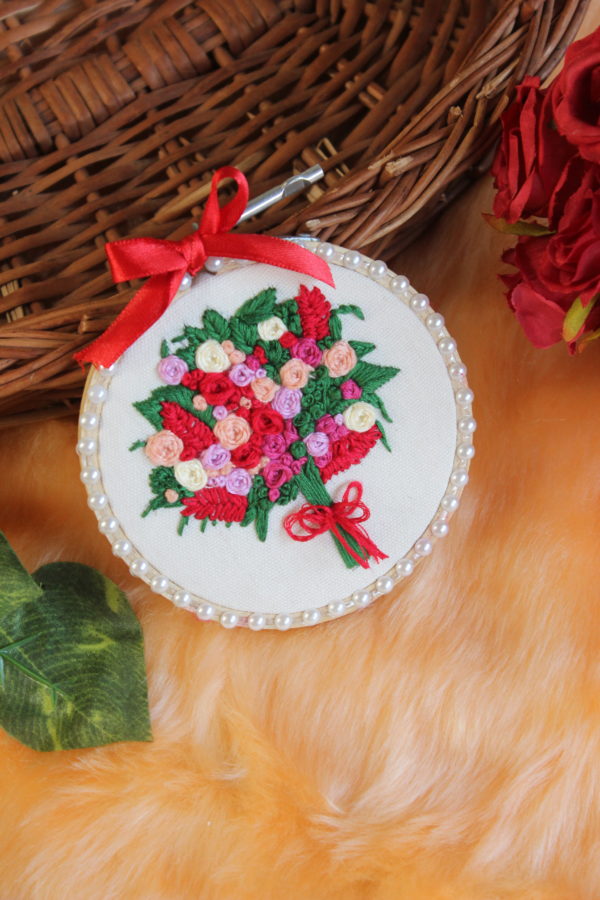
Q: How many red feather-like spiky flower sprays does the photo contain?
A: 4